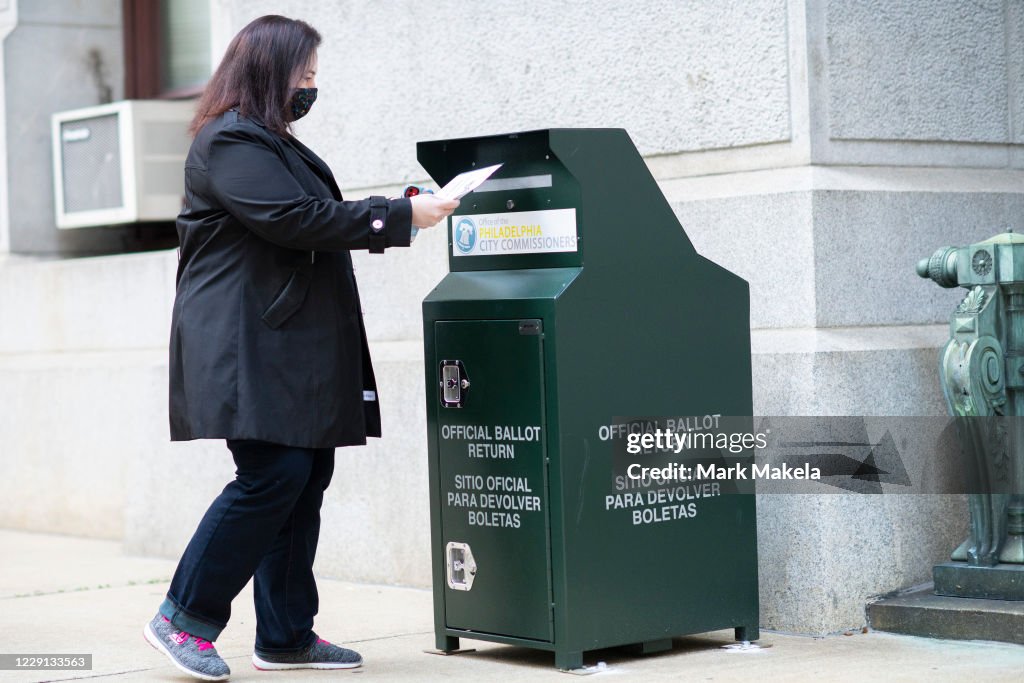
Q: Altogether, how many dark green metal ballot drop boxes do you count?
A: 1